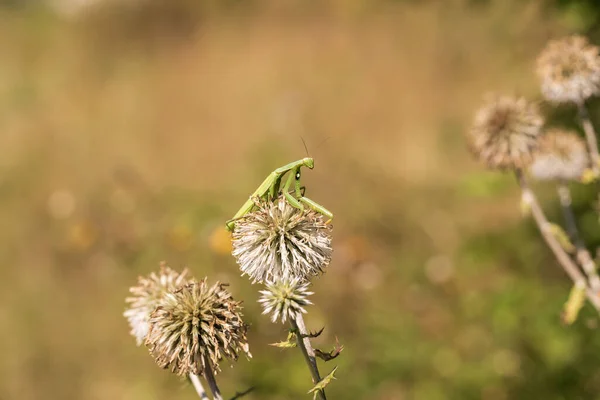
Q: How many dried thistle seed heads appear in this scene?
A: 7